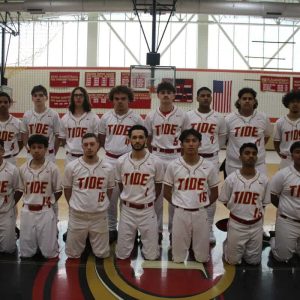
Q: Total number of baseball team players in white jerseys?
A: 15